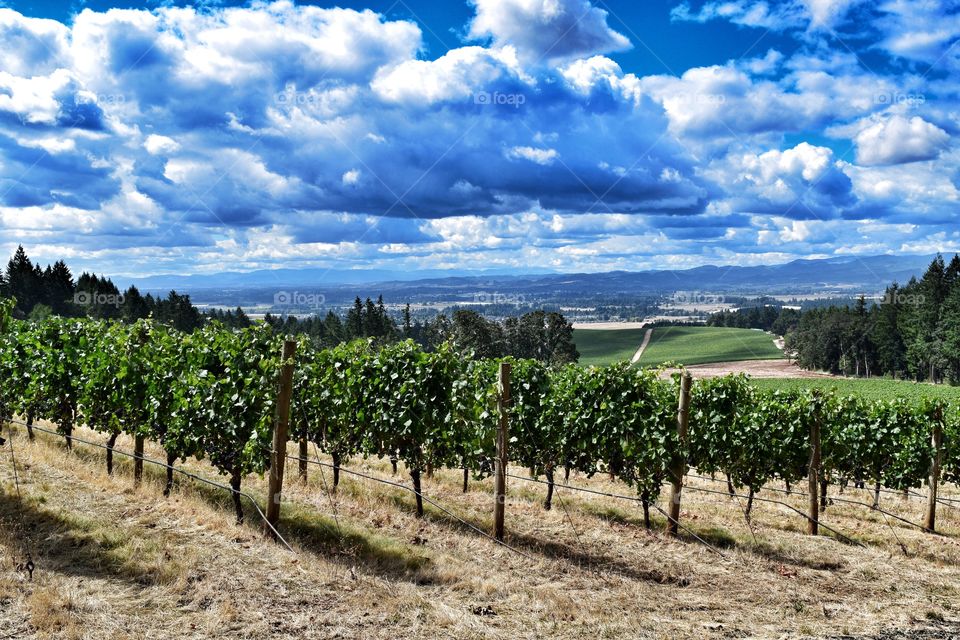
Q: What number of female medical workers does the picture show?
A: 0